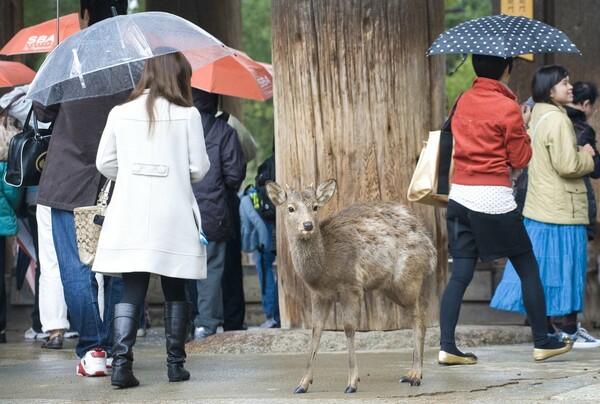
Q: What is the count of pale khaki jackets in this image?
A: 1